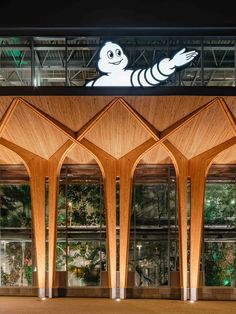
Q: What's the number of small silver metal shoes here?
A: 6